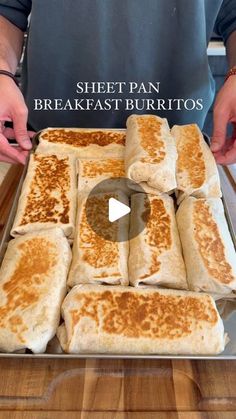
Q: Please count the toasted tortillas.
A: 10